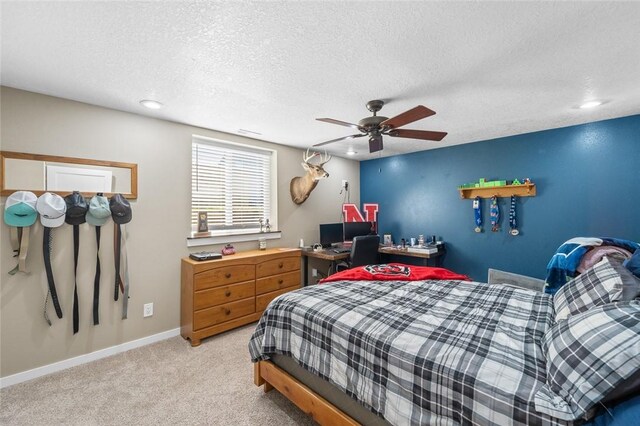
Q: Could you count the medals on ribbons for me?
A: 3